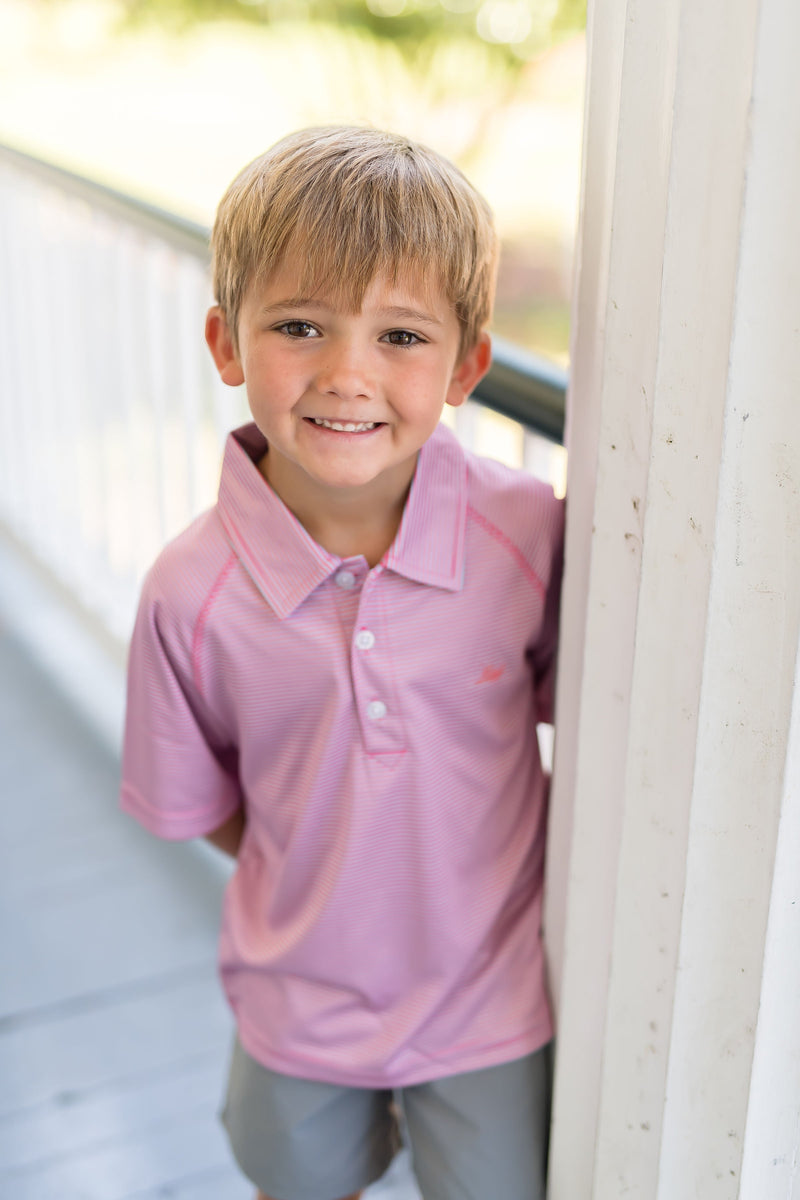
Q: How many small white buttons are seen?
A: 3